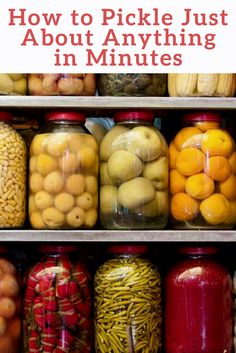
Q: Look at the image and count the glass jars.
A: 12